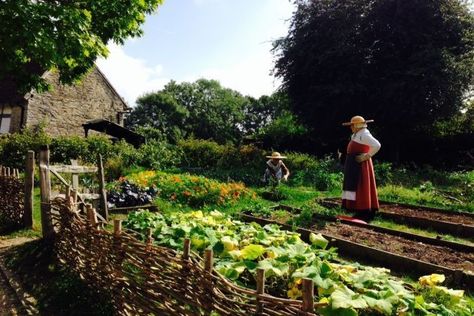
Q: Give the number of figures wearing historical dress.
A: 2